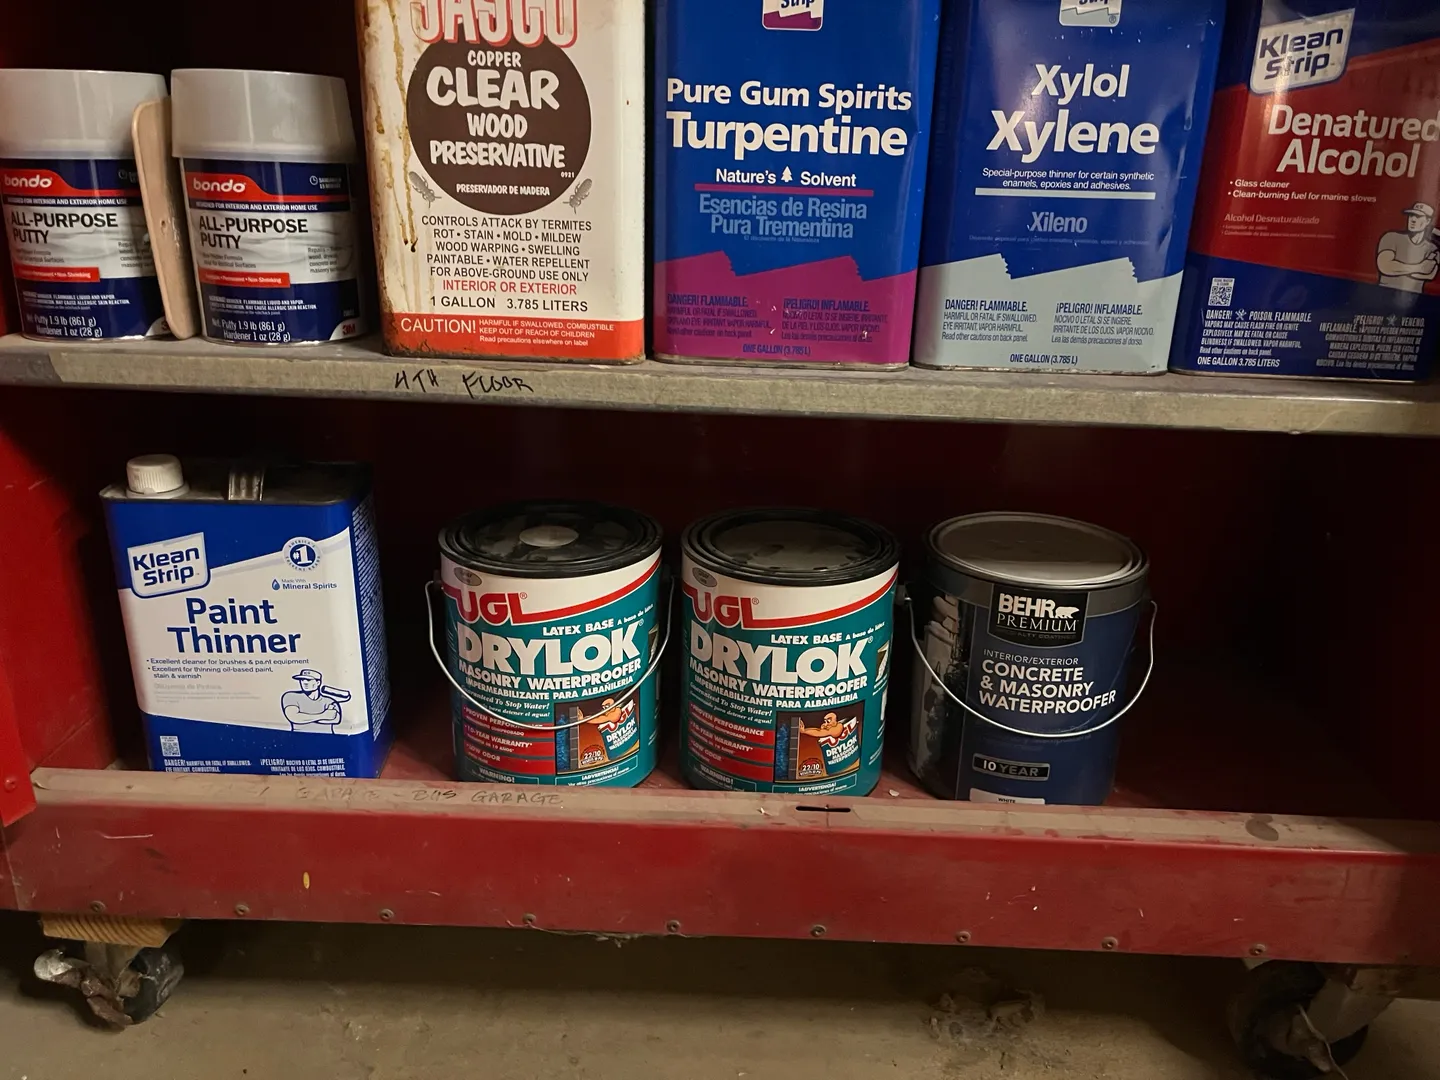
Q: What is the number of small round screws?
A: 9